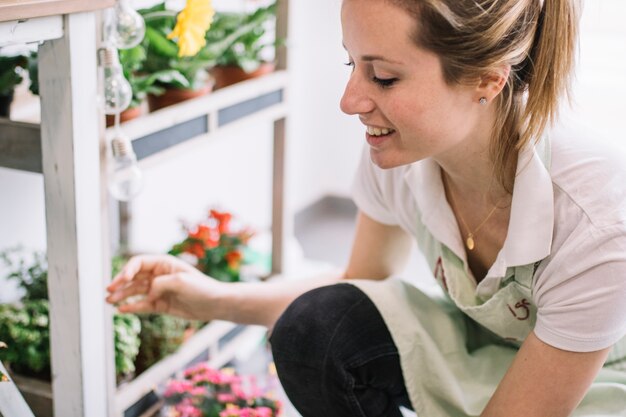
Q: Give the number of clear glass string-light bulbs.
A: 3